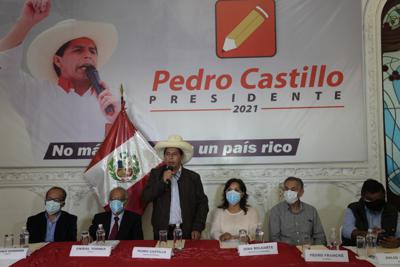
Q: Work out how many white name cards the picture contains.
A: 6